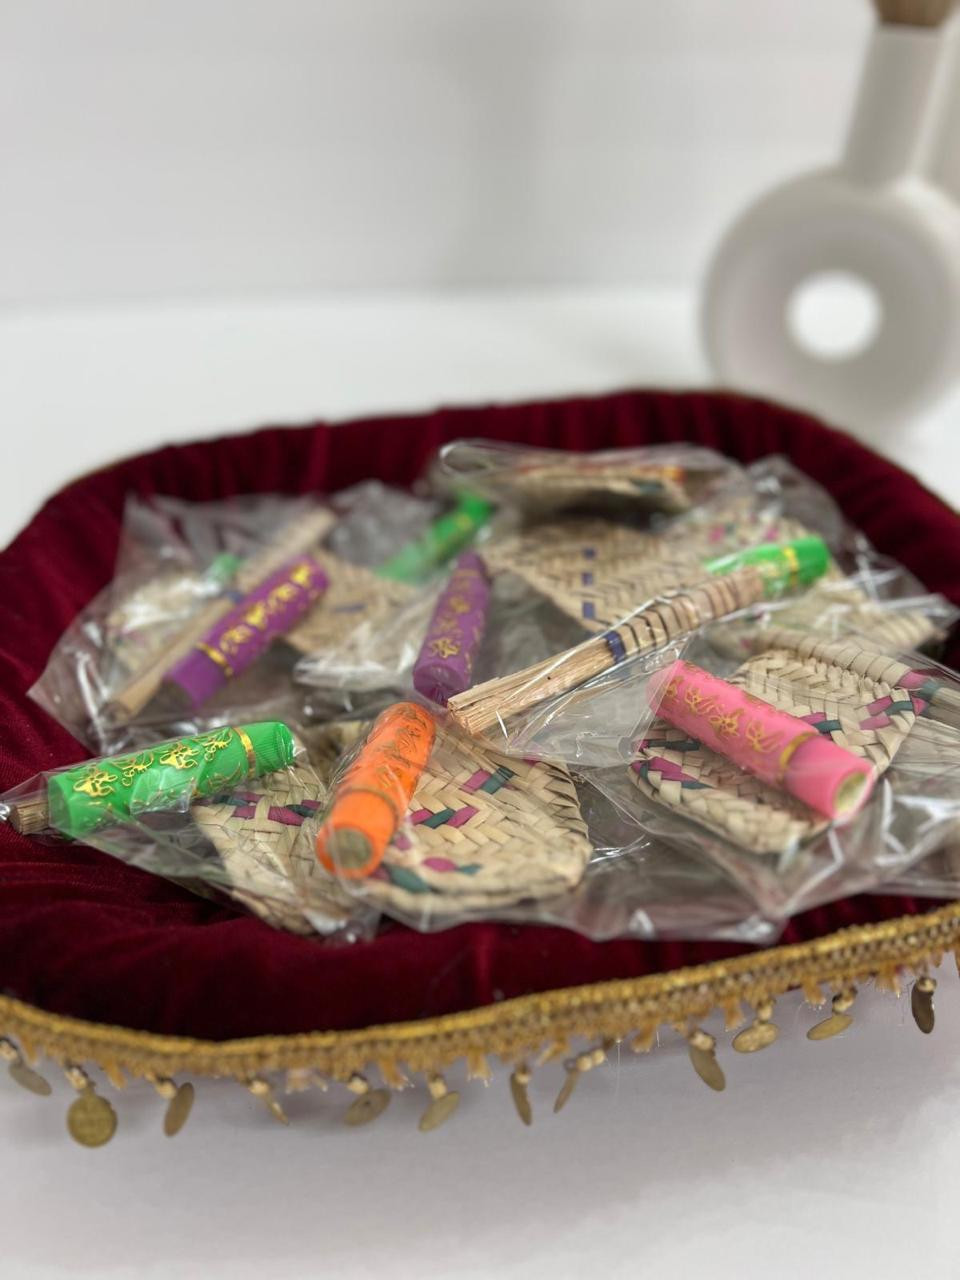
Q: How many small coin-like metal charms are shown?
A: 12